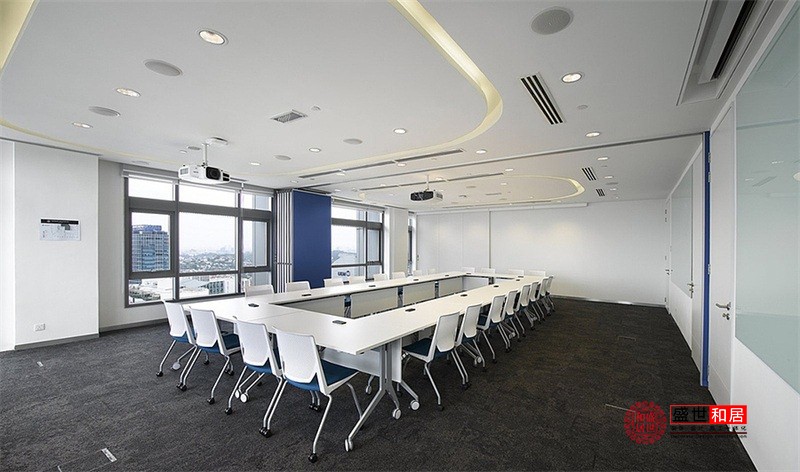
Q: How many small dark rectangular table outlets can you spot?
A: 12